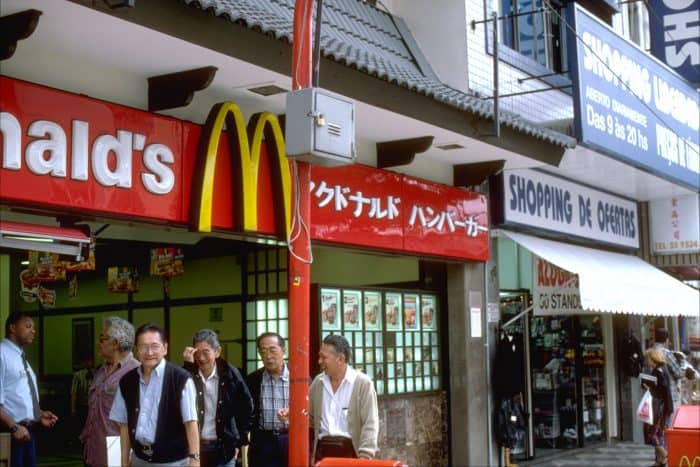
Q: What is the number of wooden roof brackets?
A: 4